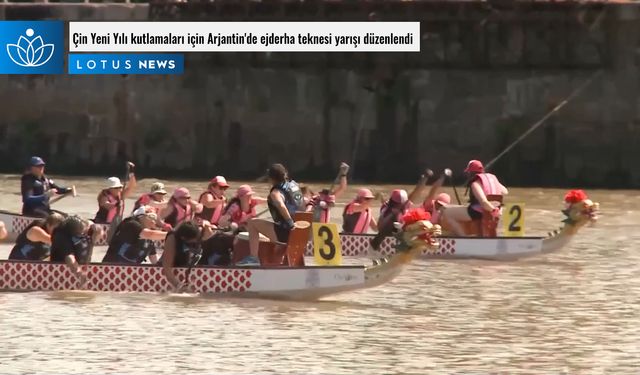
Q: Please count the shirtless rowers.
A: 0